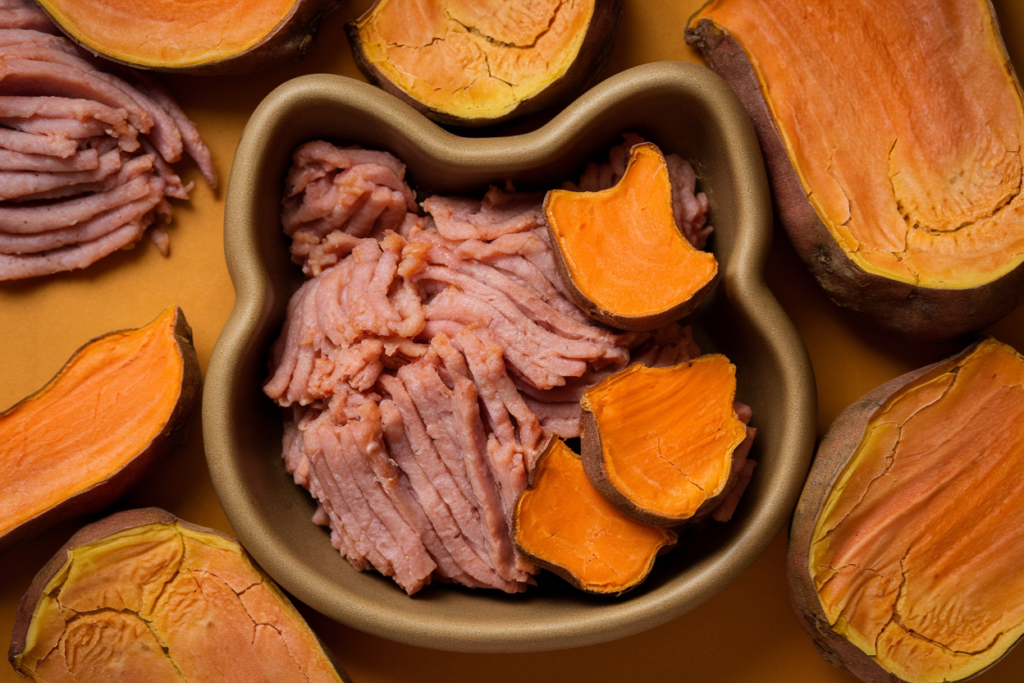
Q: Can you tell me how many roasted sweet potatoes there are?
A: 9